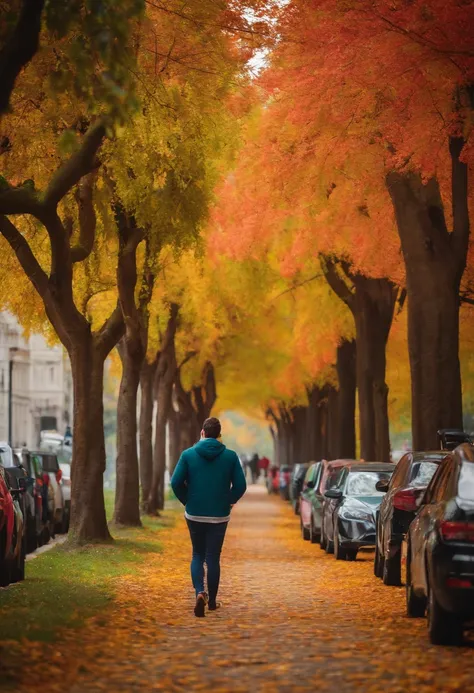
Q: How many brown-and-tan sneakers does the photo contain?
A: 2